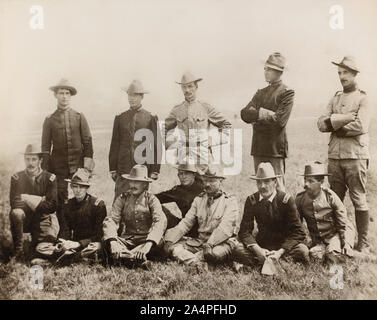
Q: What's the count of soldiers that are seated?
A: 7